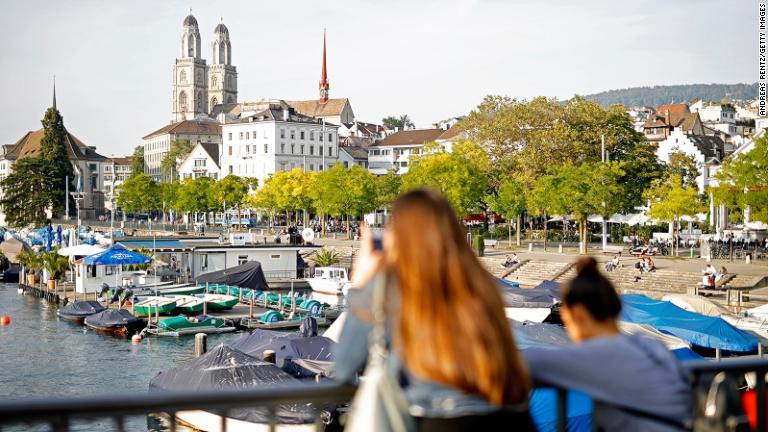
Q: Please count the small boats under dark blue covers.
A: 2